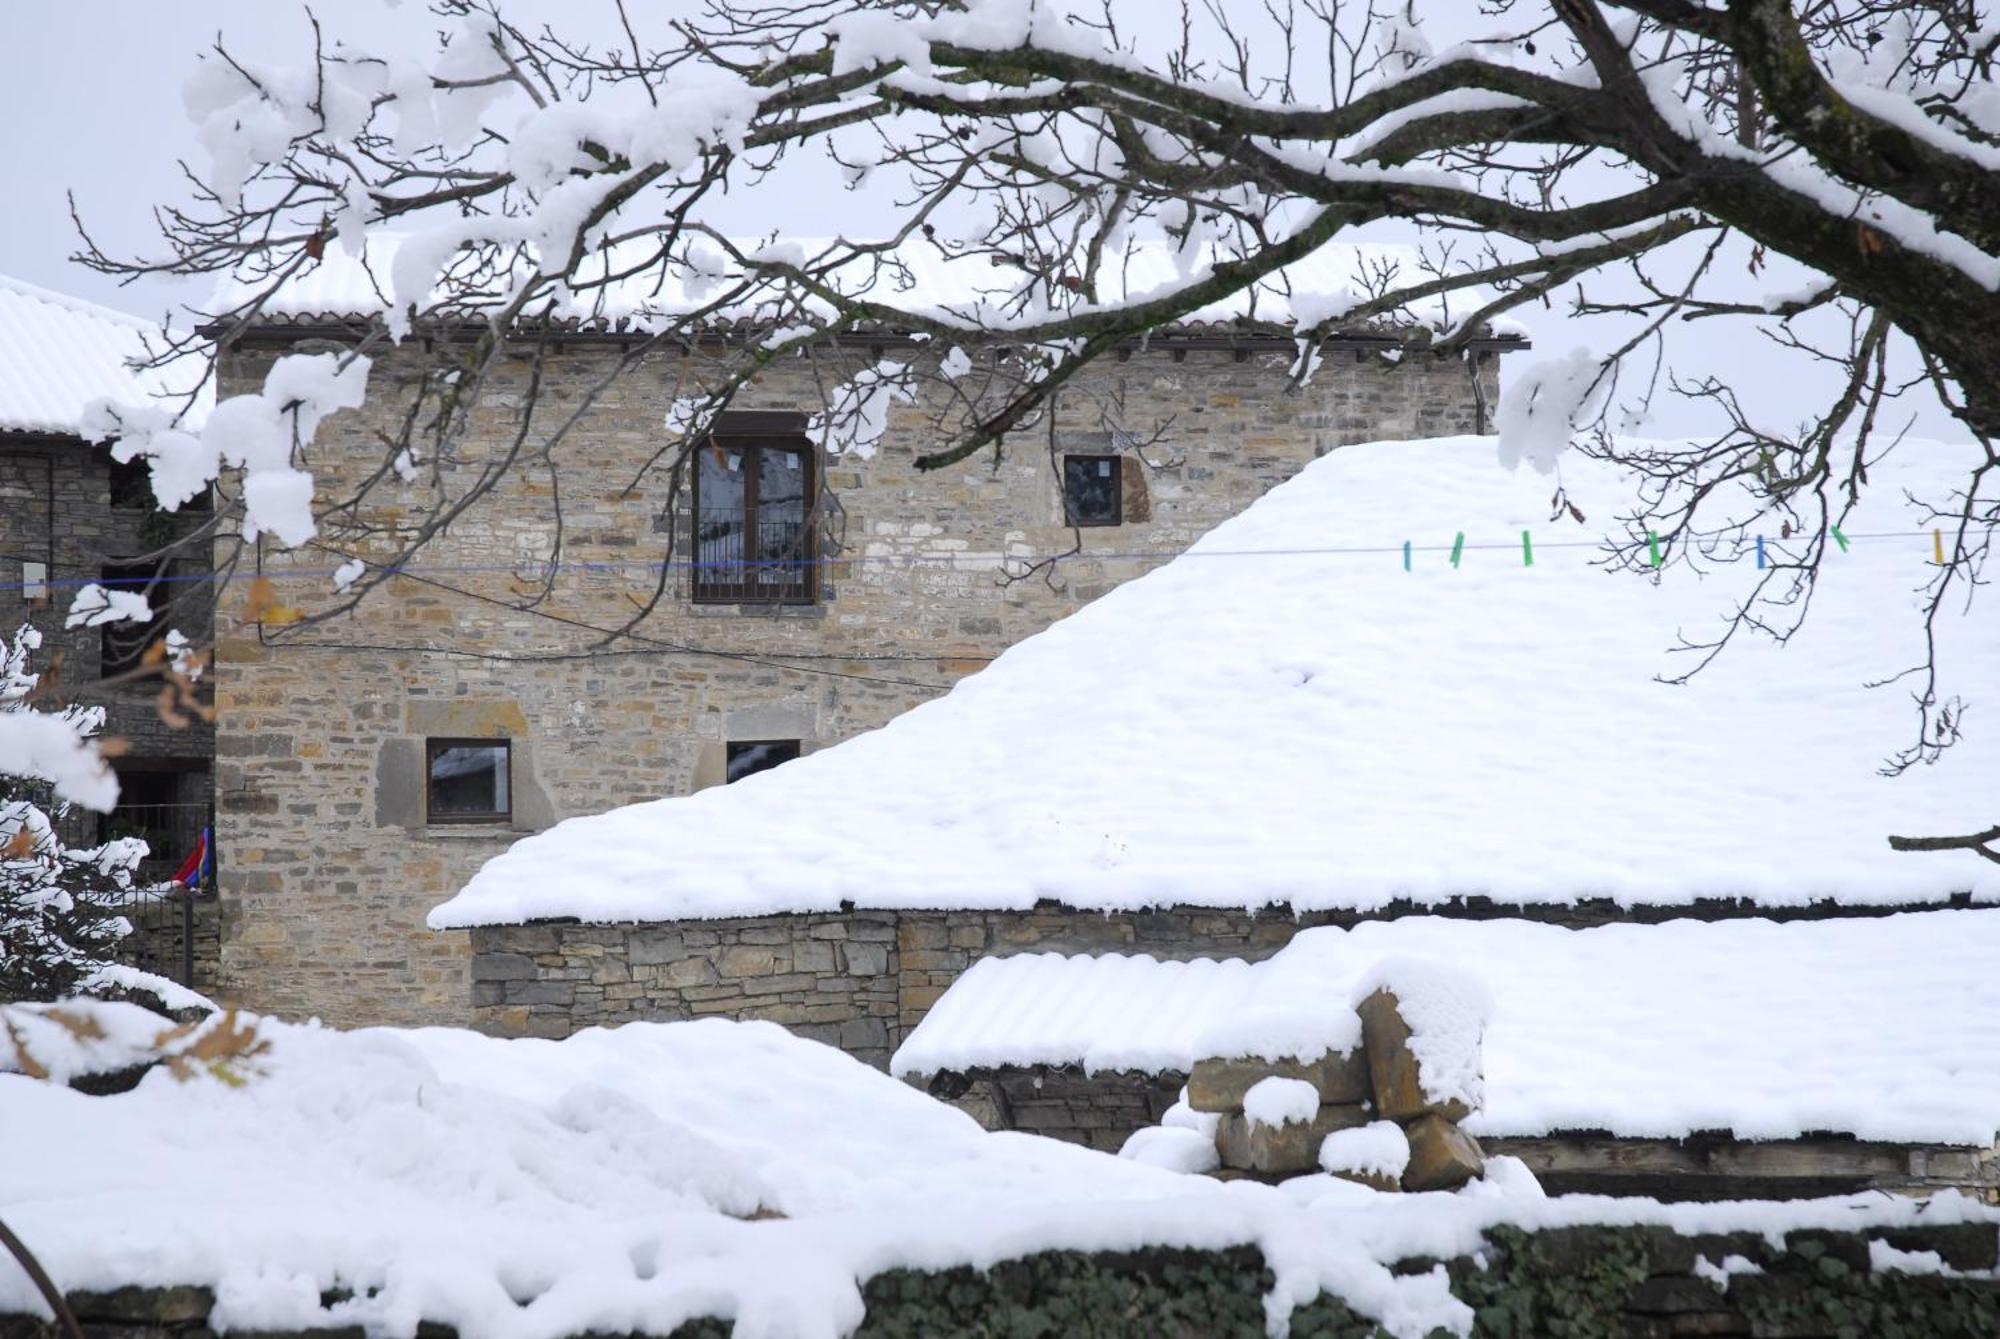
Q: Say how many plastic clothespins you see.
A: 7